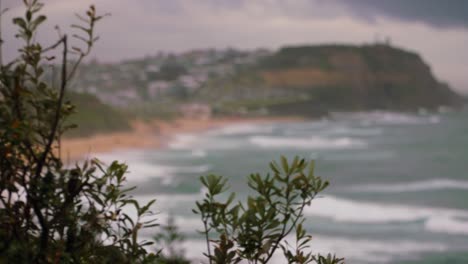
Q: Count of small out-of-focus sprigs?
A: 1